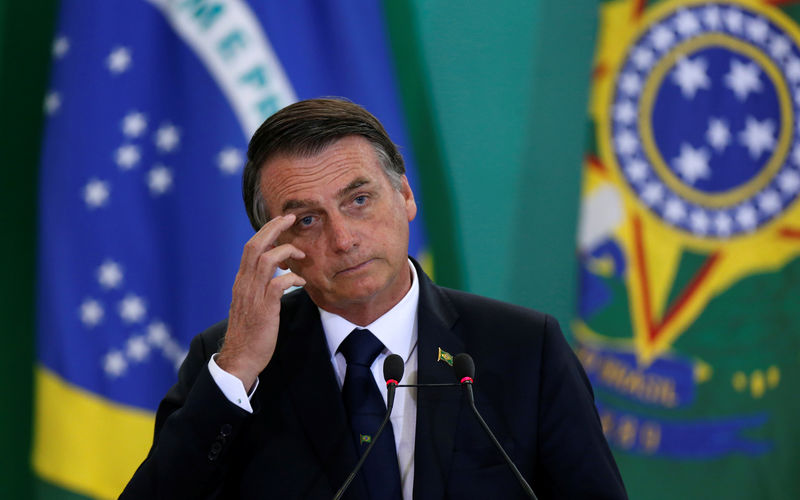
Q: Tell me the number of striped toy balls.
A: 0